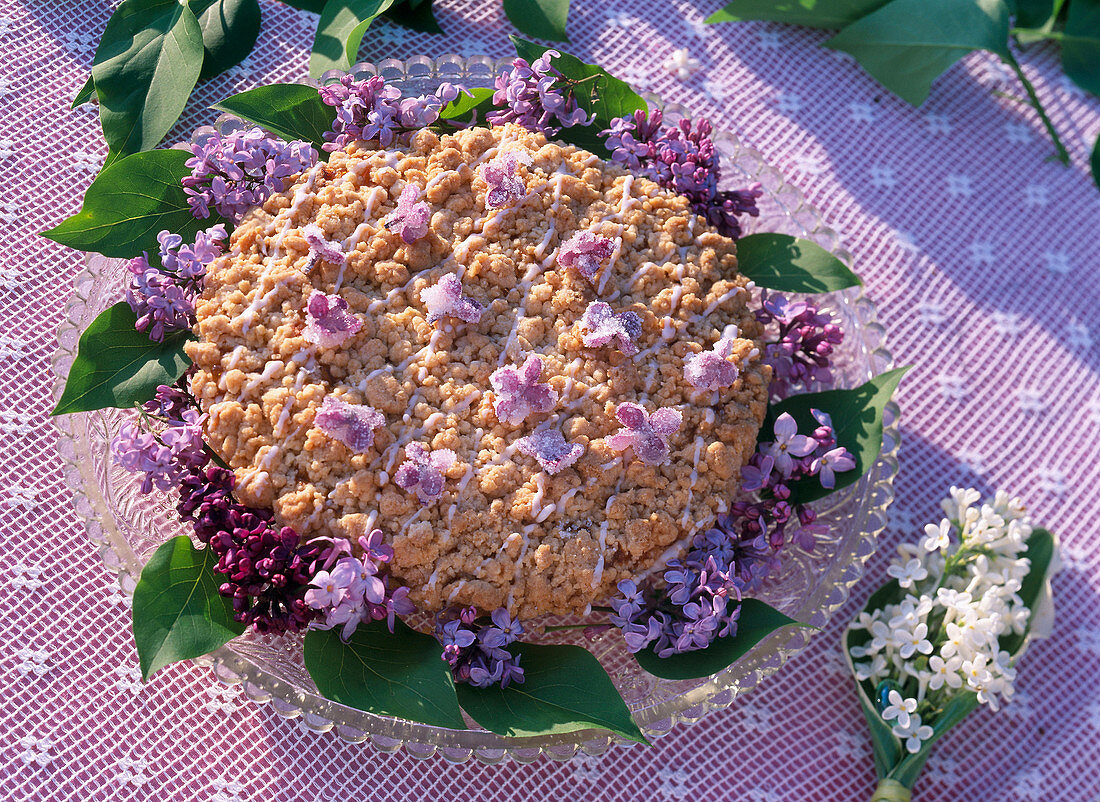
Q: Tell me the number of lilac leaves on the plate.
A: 11